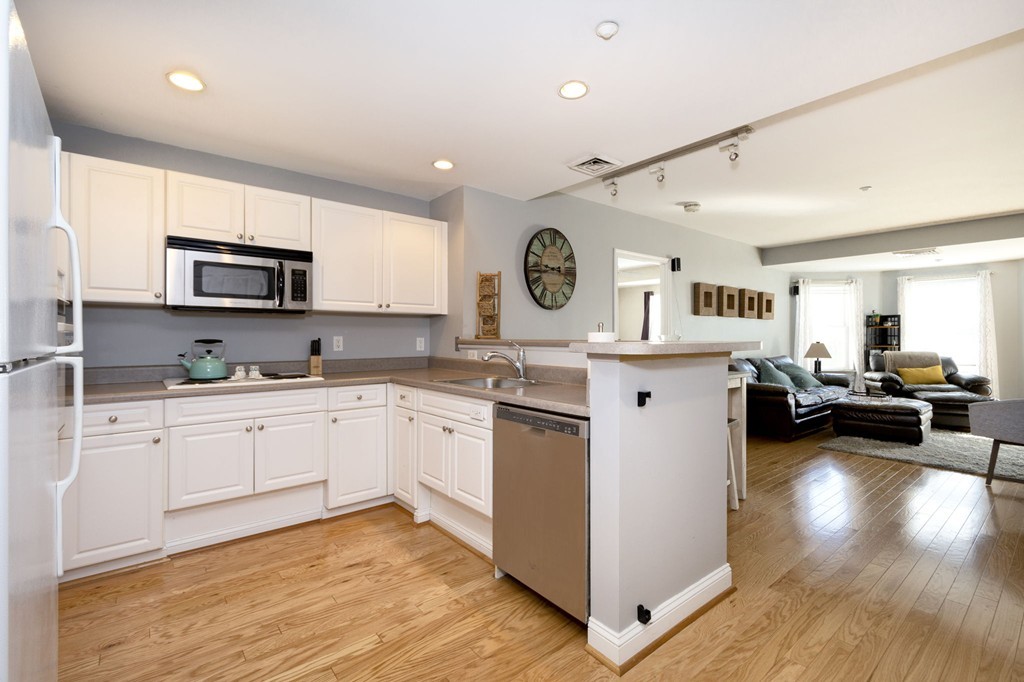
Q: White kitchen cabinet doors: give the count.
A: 12